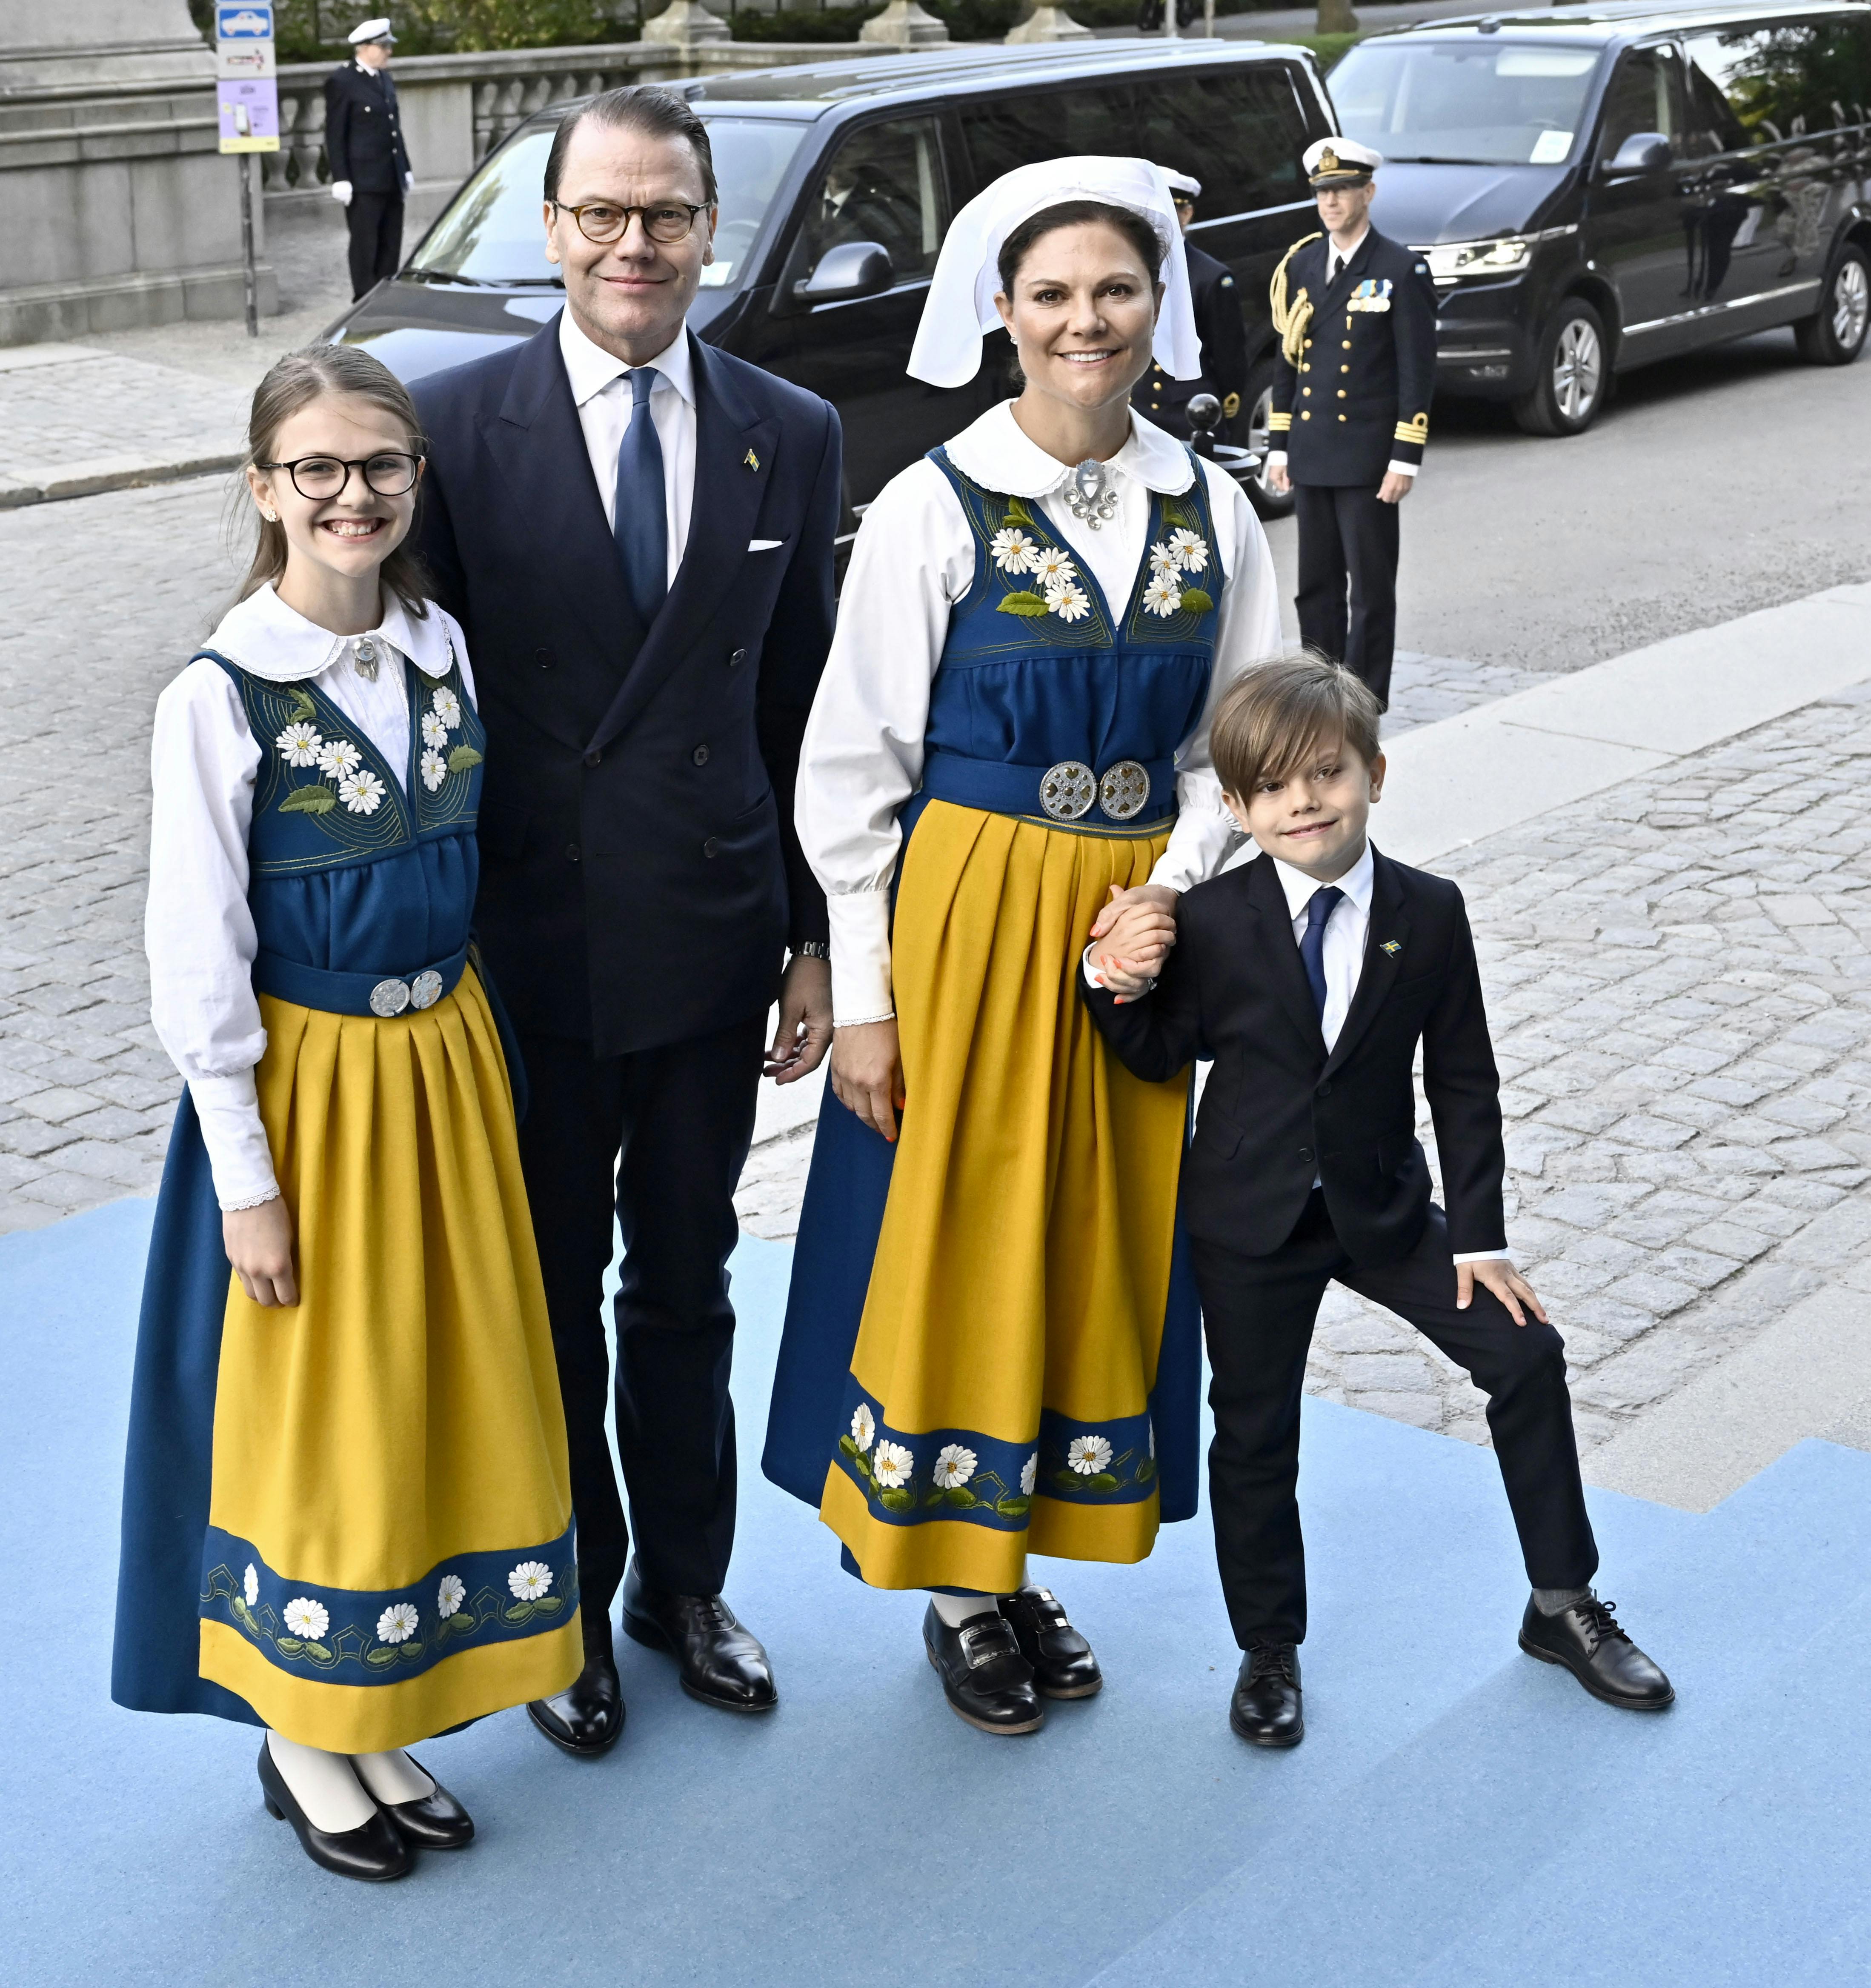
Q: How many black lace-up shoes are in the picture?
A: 4